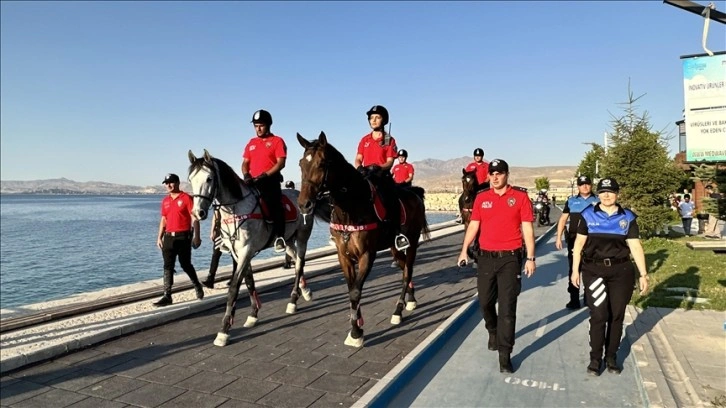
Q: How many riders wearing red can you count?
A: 4